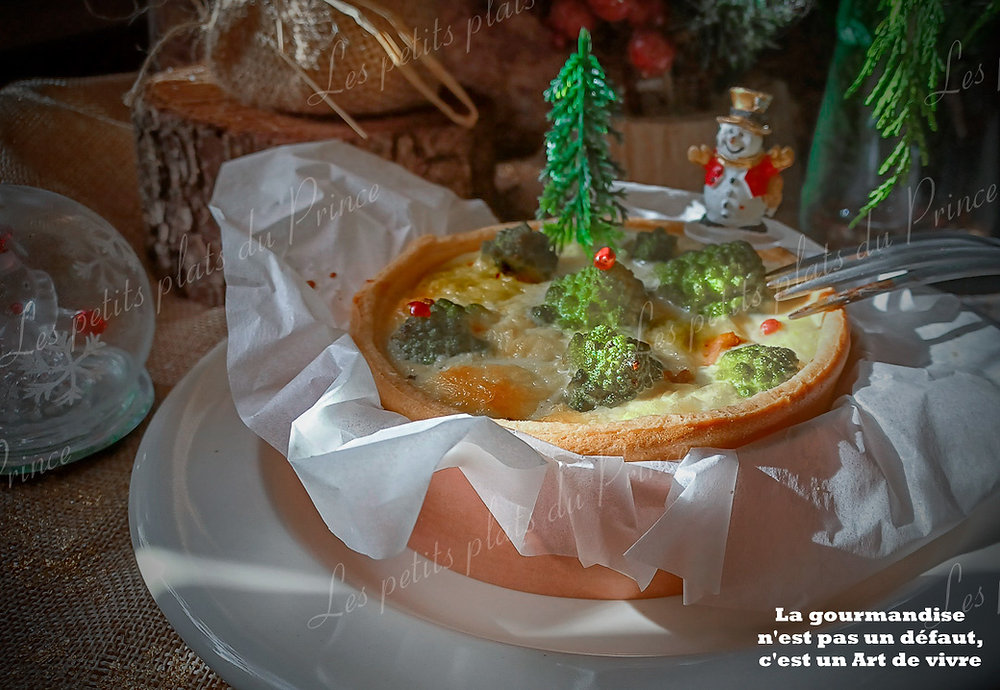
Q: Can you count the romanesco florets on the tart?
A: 7